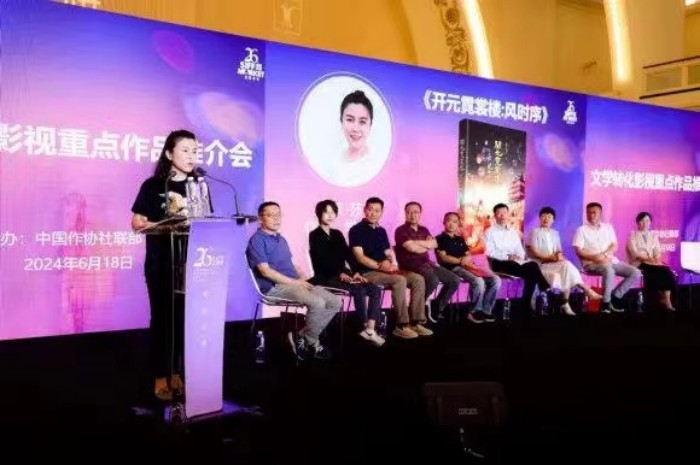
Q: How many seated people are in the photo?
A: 9